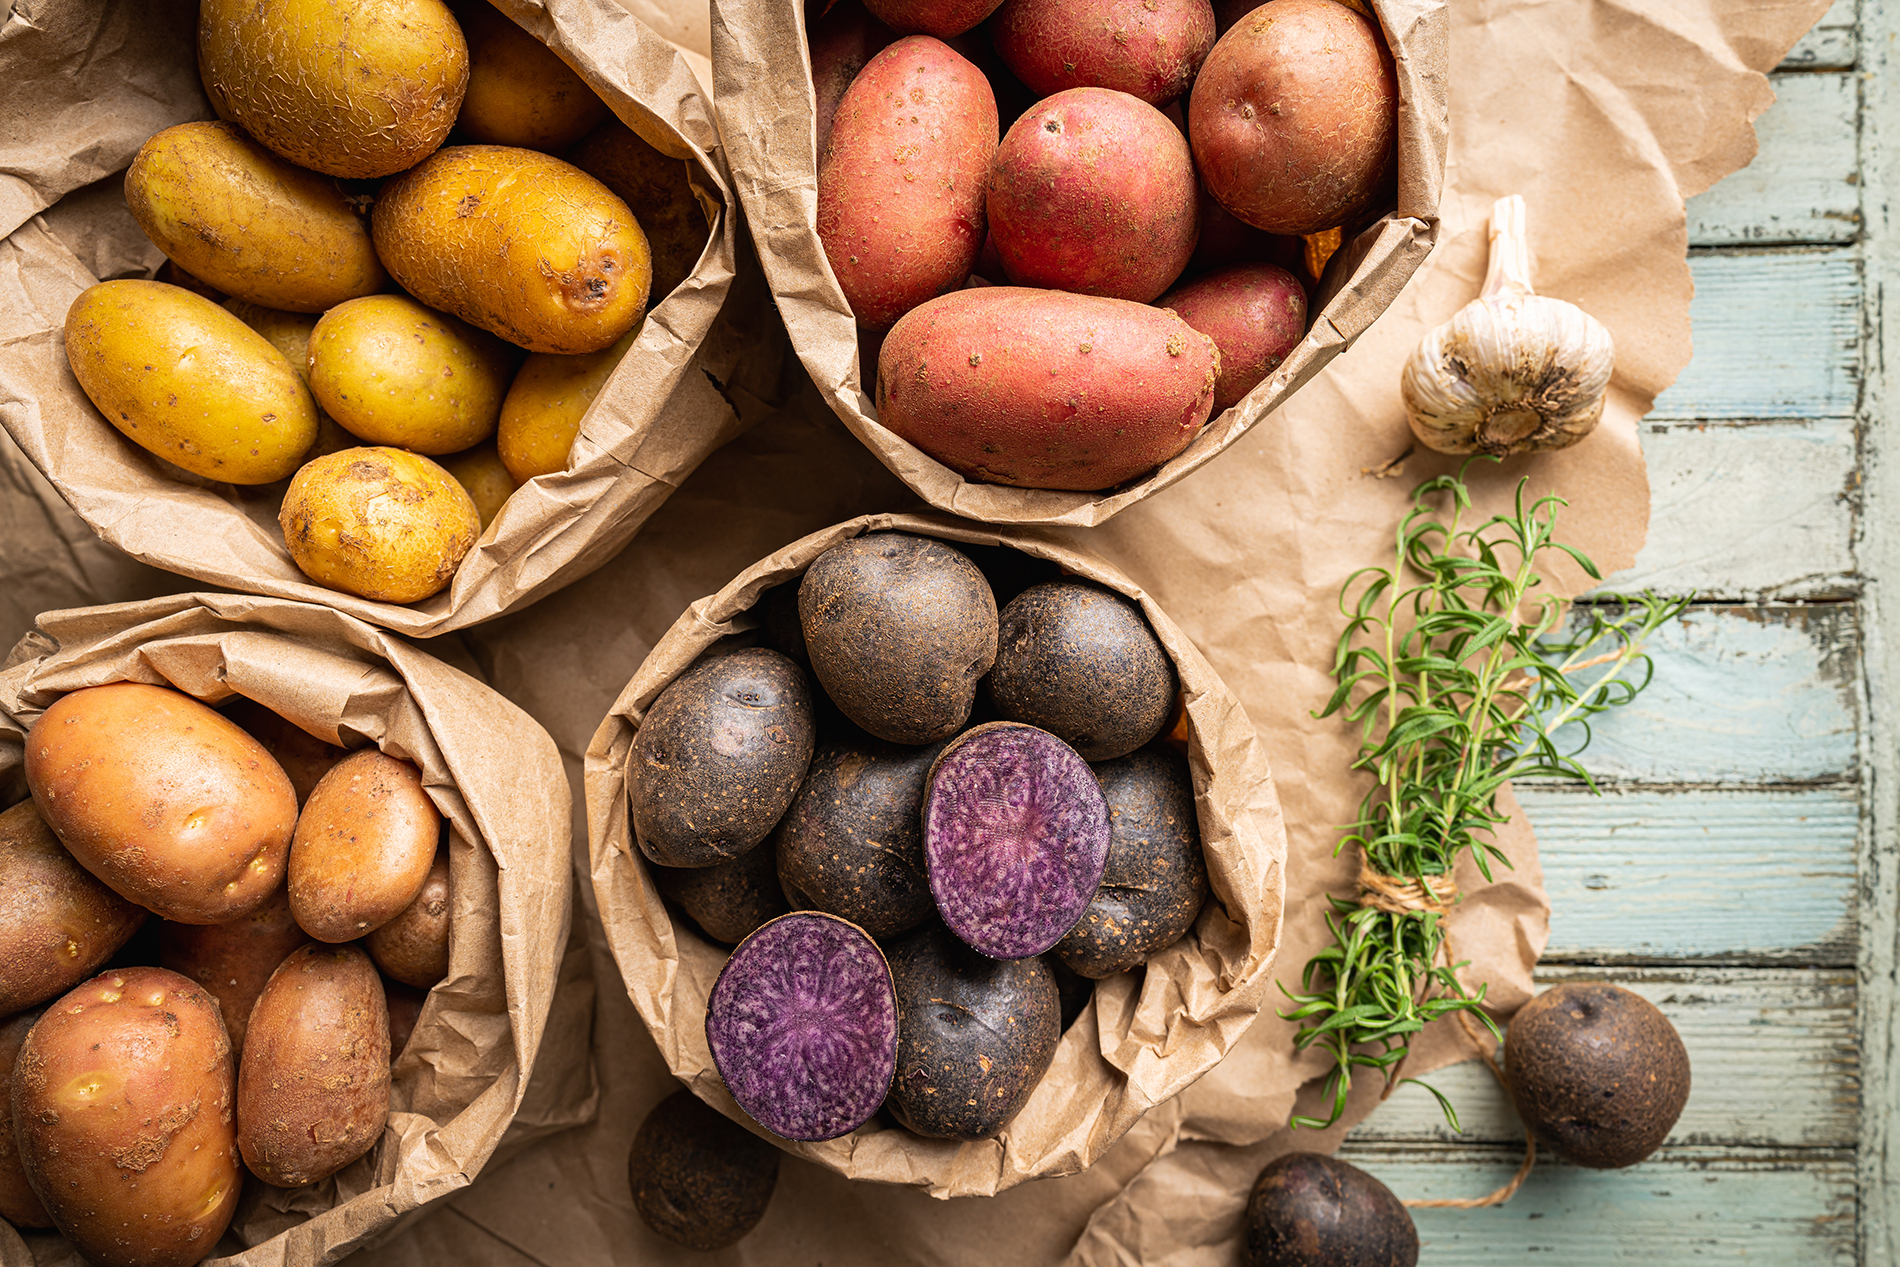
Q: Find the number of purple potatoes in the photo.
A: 12